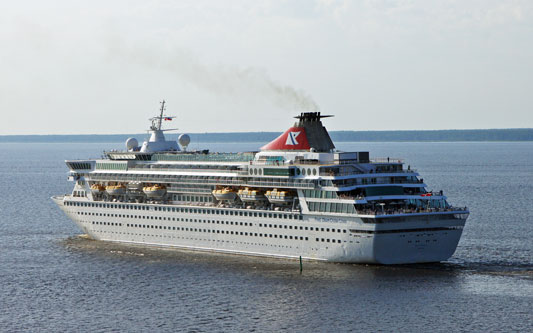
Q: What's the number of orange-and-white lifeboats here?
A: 6